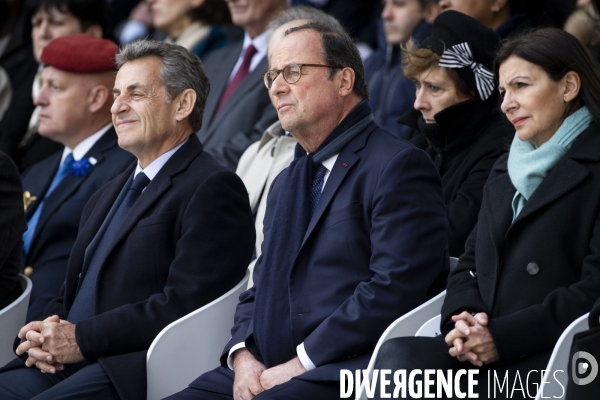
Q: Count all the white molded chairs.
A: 4